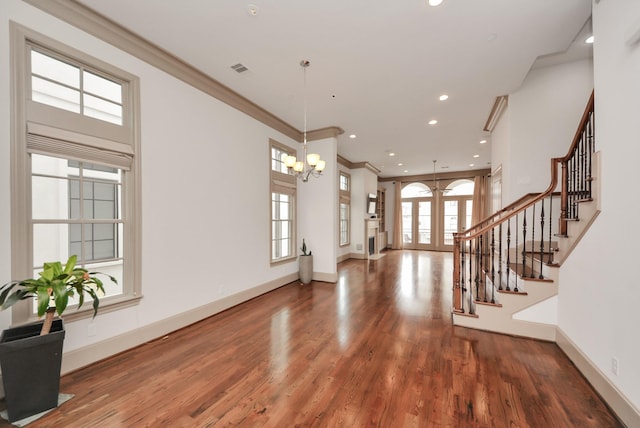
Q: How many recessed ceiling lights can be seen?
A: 11